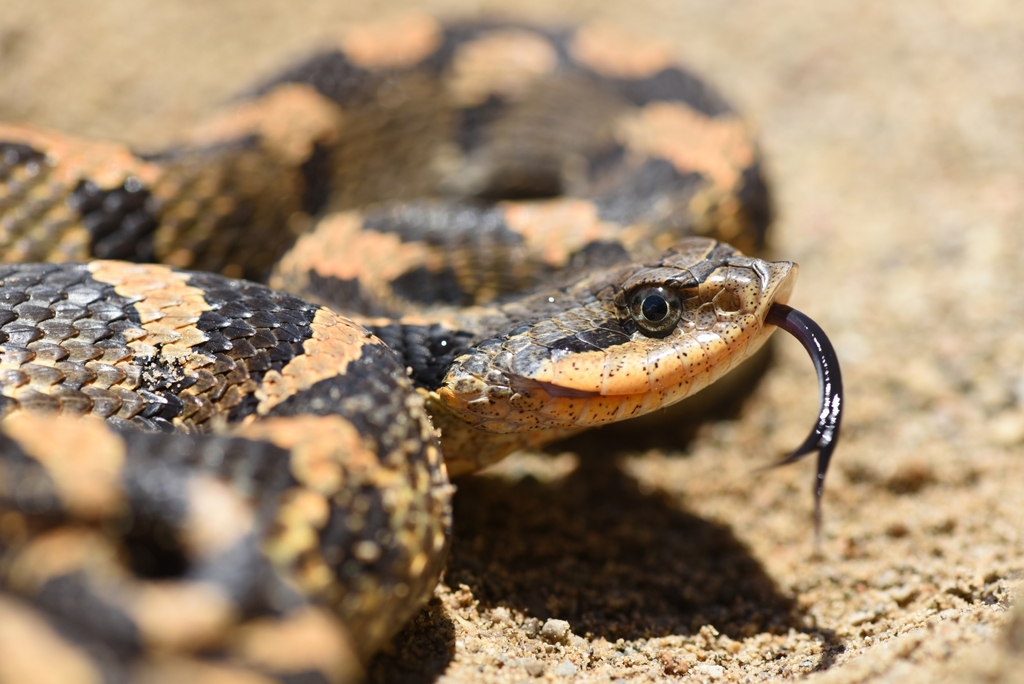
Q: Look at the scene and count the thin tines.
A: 2